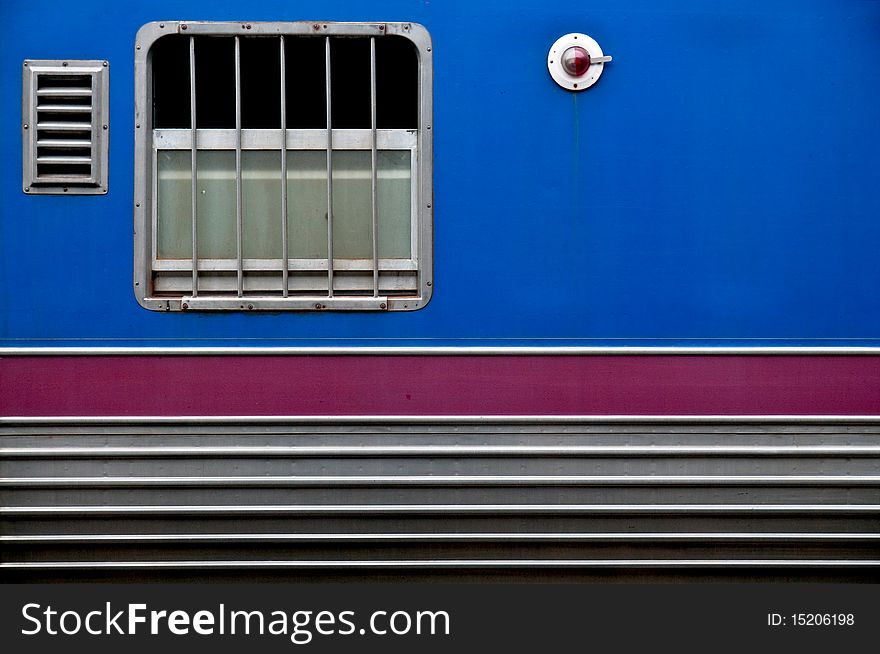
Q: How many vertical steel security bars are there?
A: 5